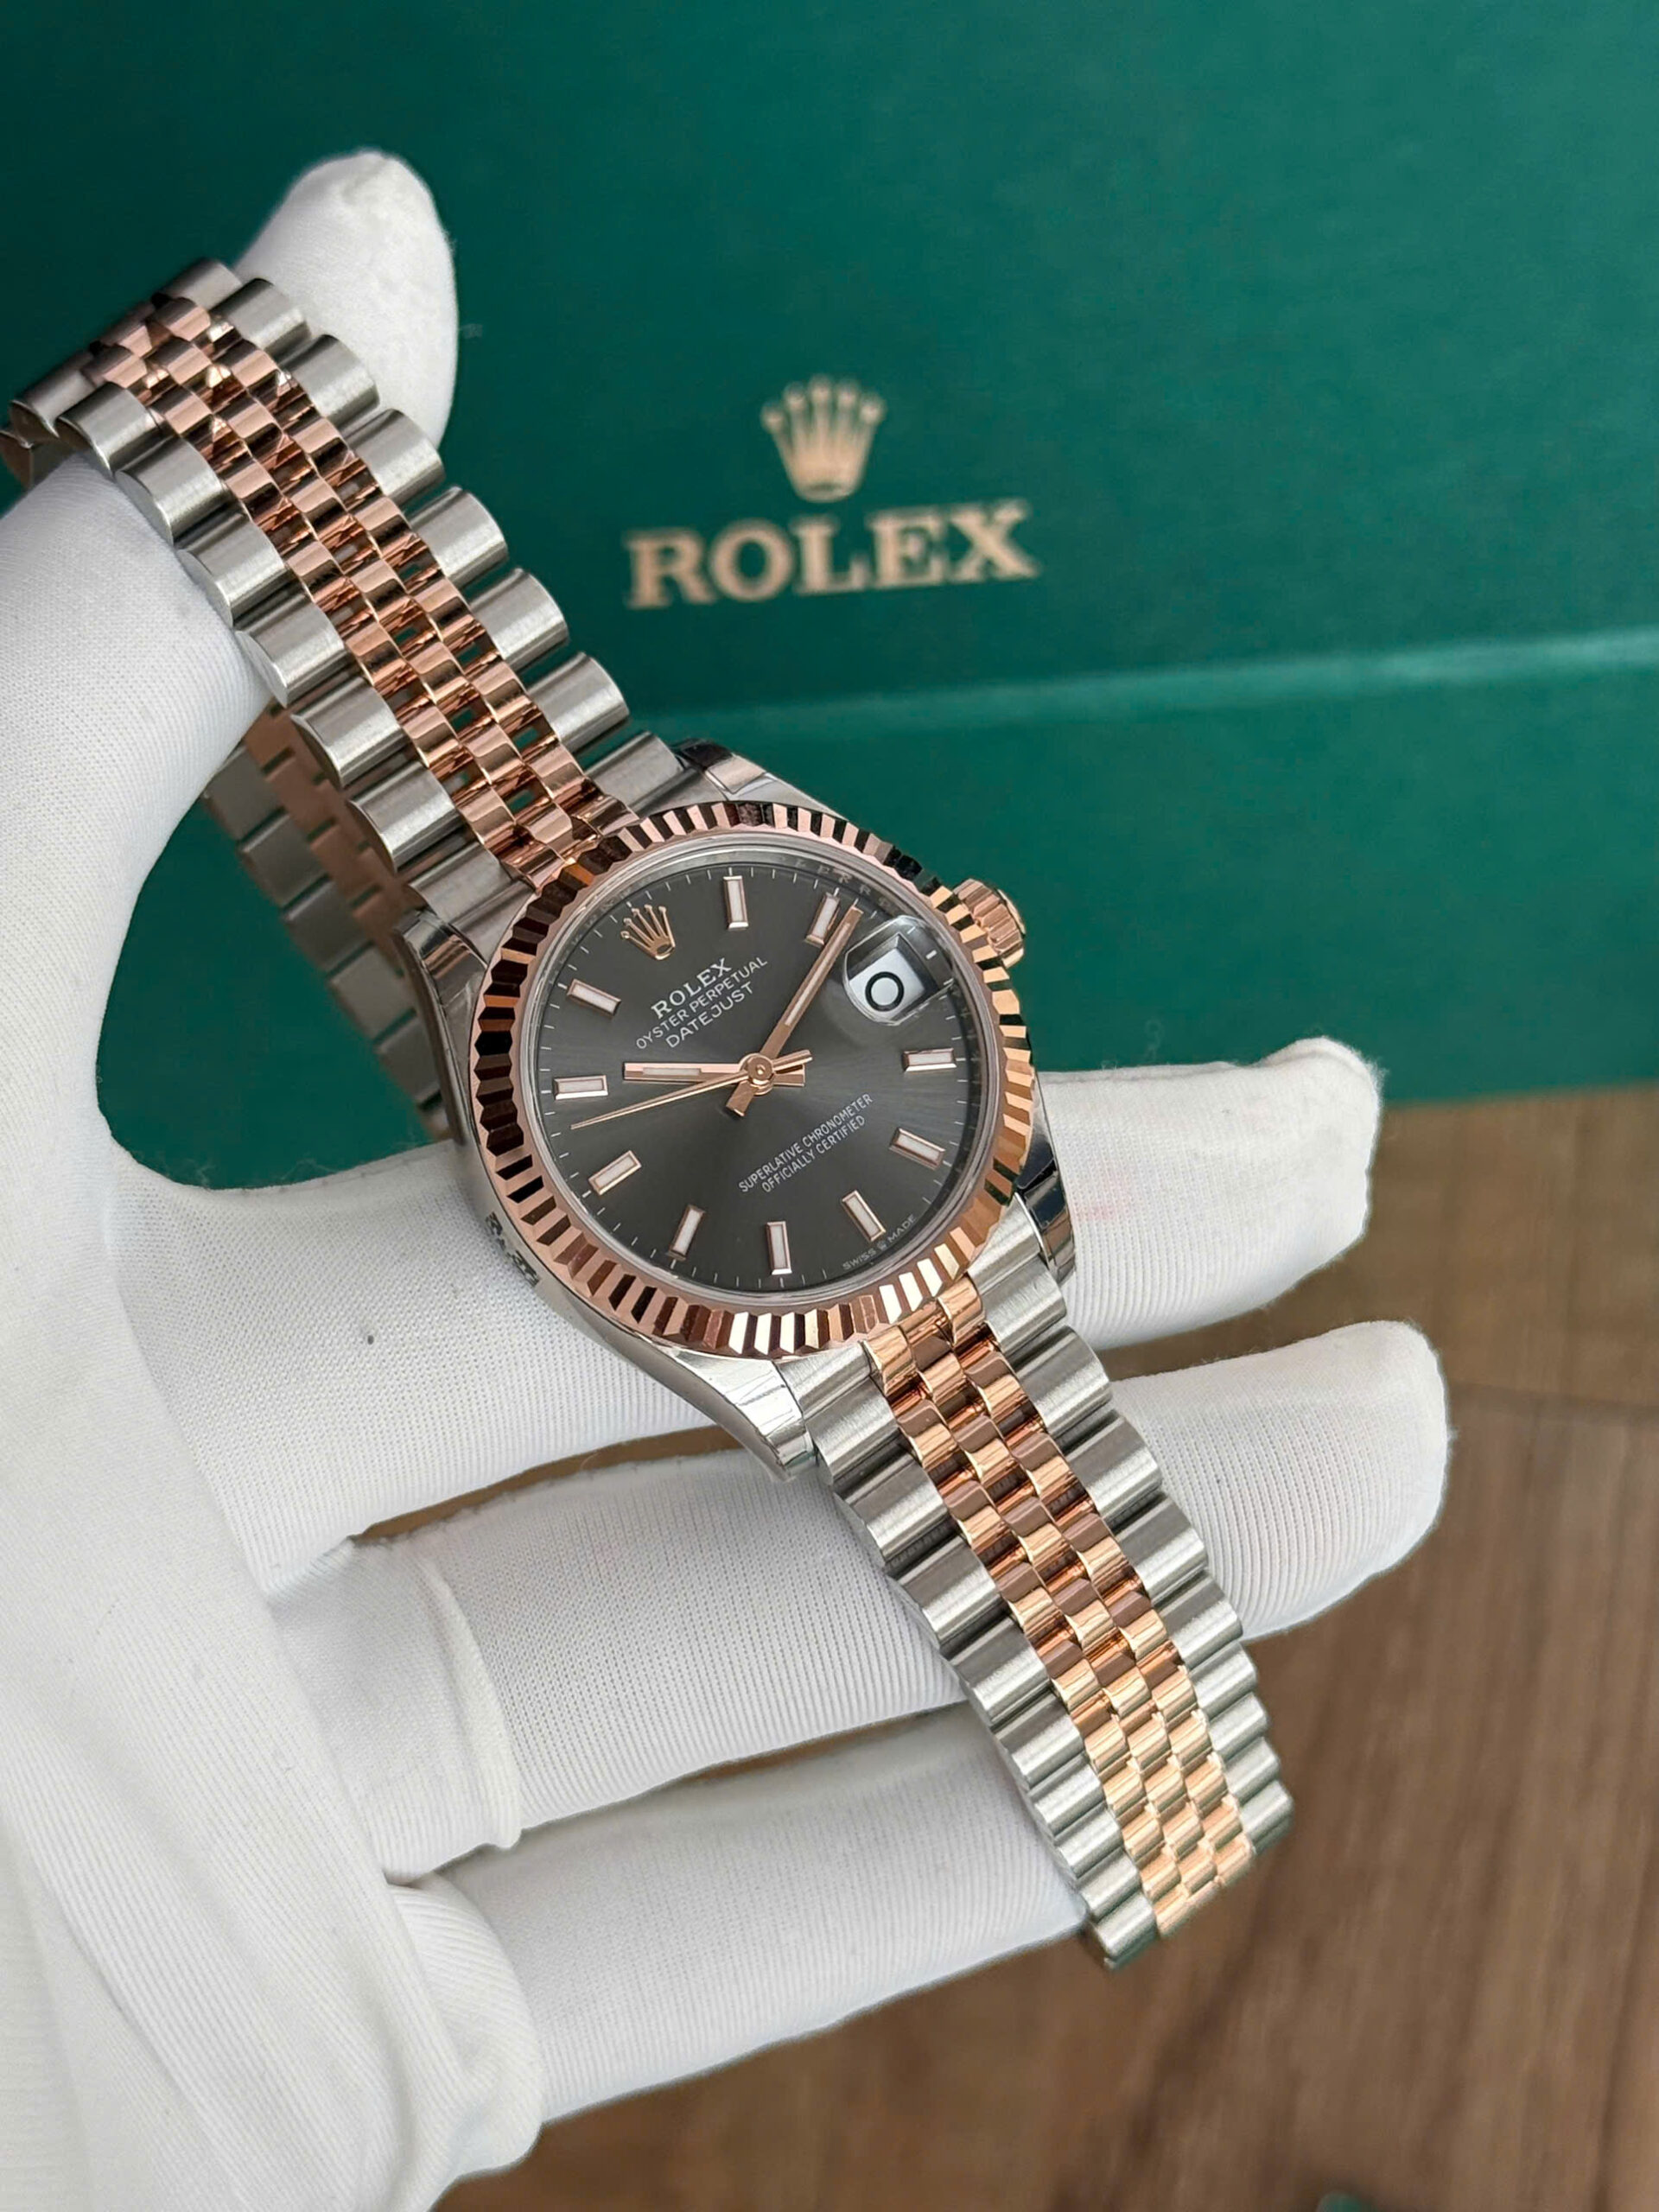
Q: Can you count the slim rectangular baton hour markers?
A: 10